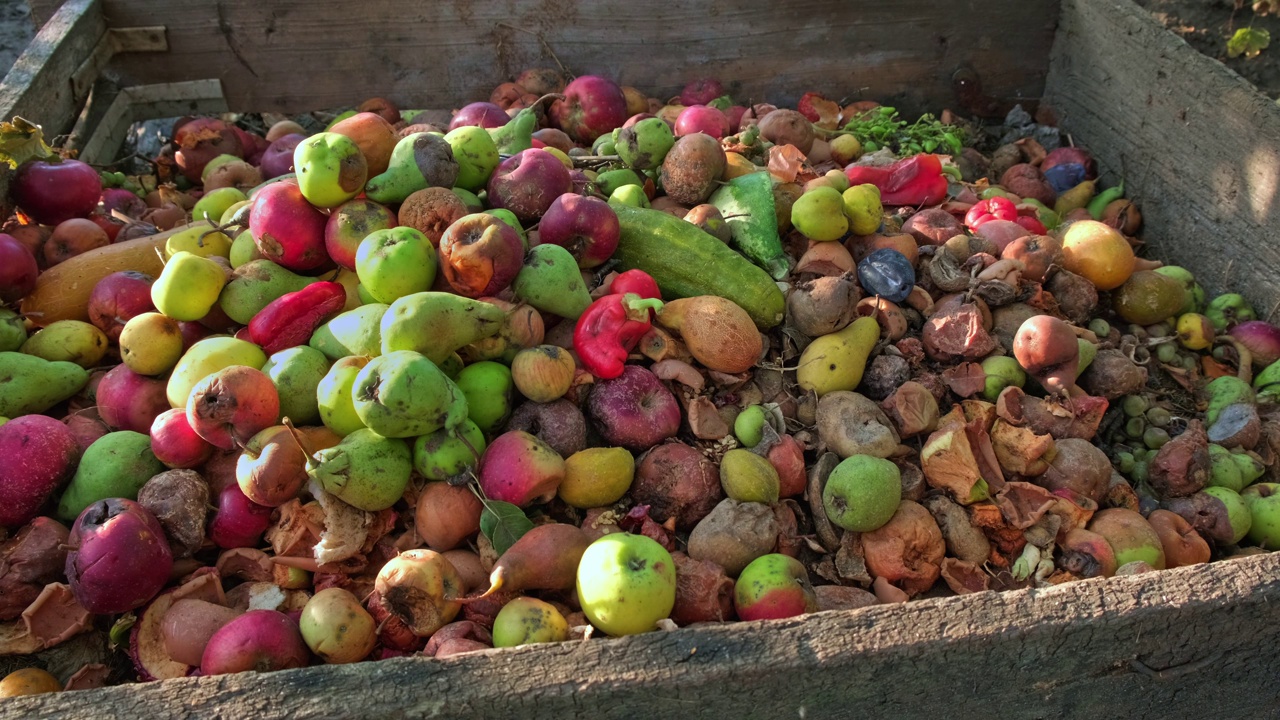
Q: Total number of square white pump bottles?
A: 0